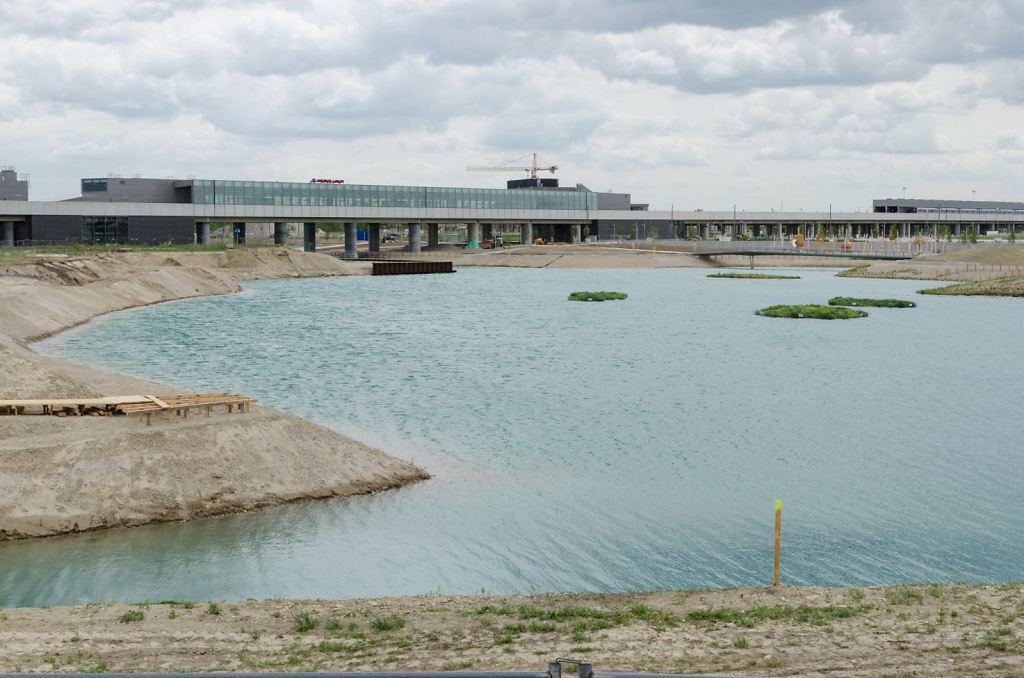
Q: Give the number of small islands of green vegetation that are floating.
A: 4